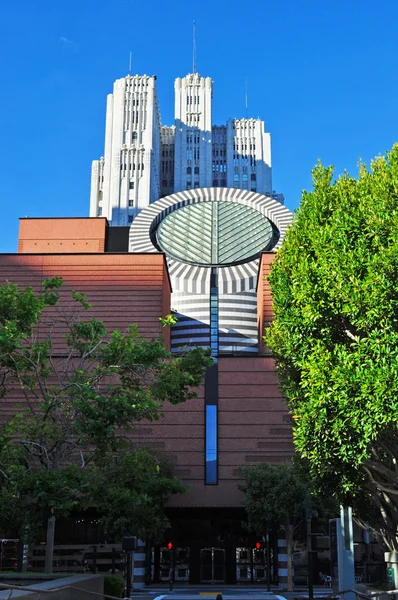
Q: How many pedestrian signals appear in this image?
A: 2